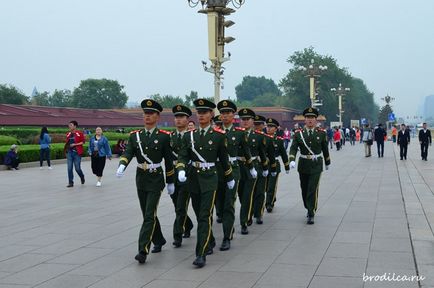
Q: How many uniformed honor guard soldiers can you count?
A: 9